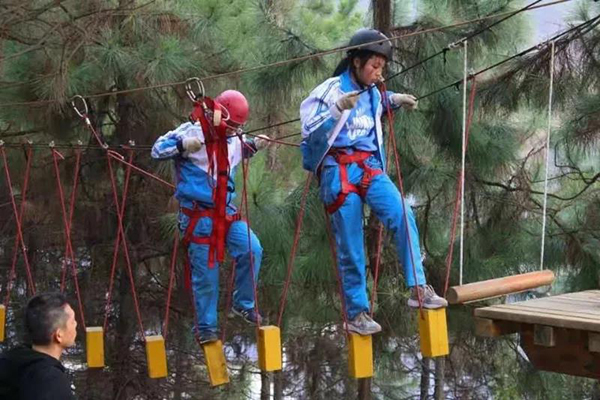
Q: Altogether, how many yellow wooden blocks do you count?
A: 7